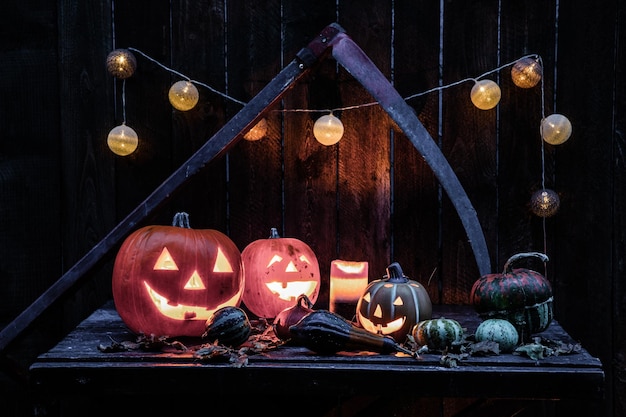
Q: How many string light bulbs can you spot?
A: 9